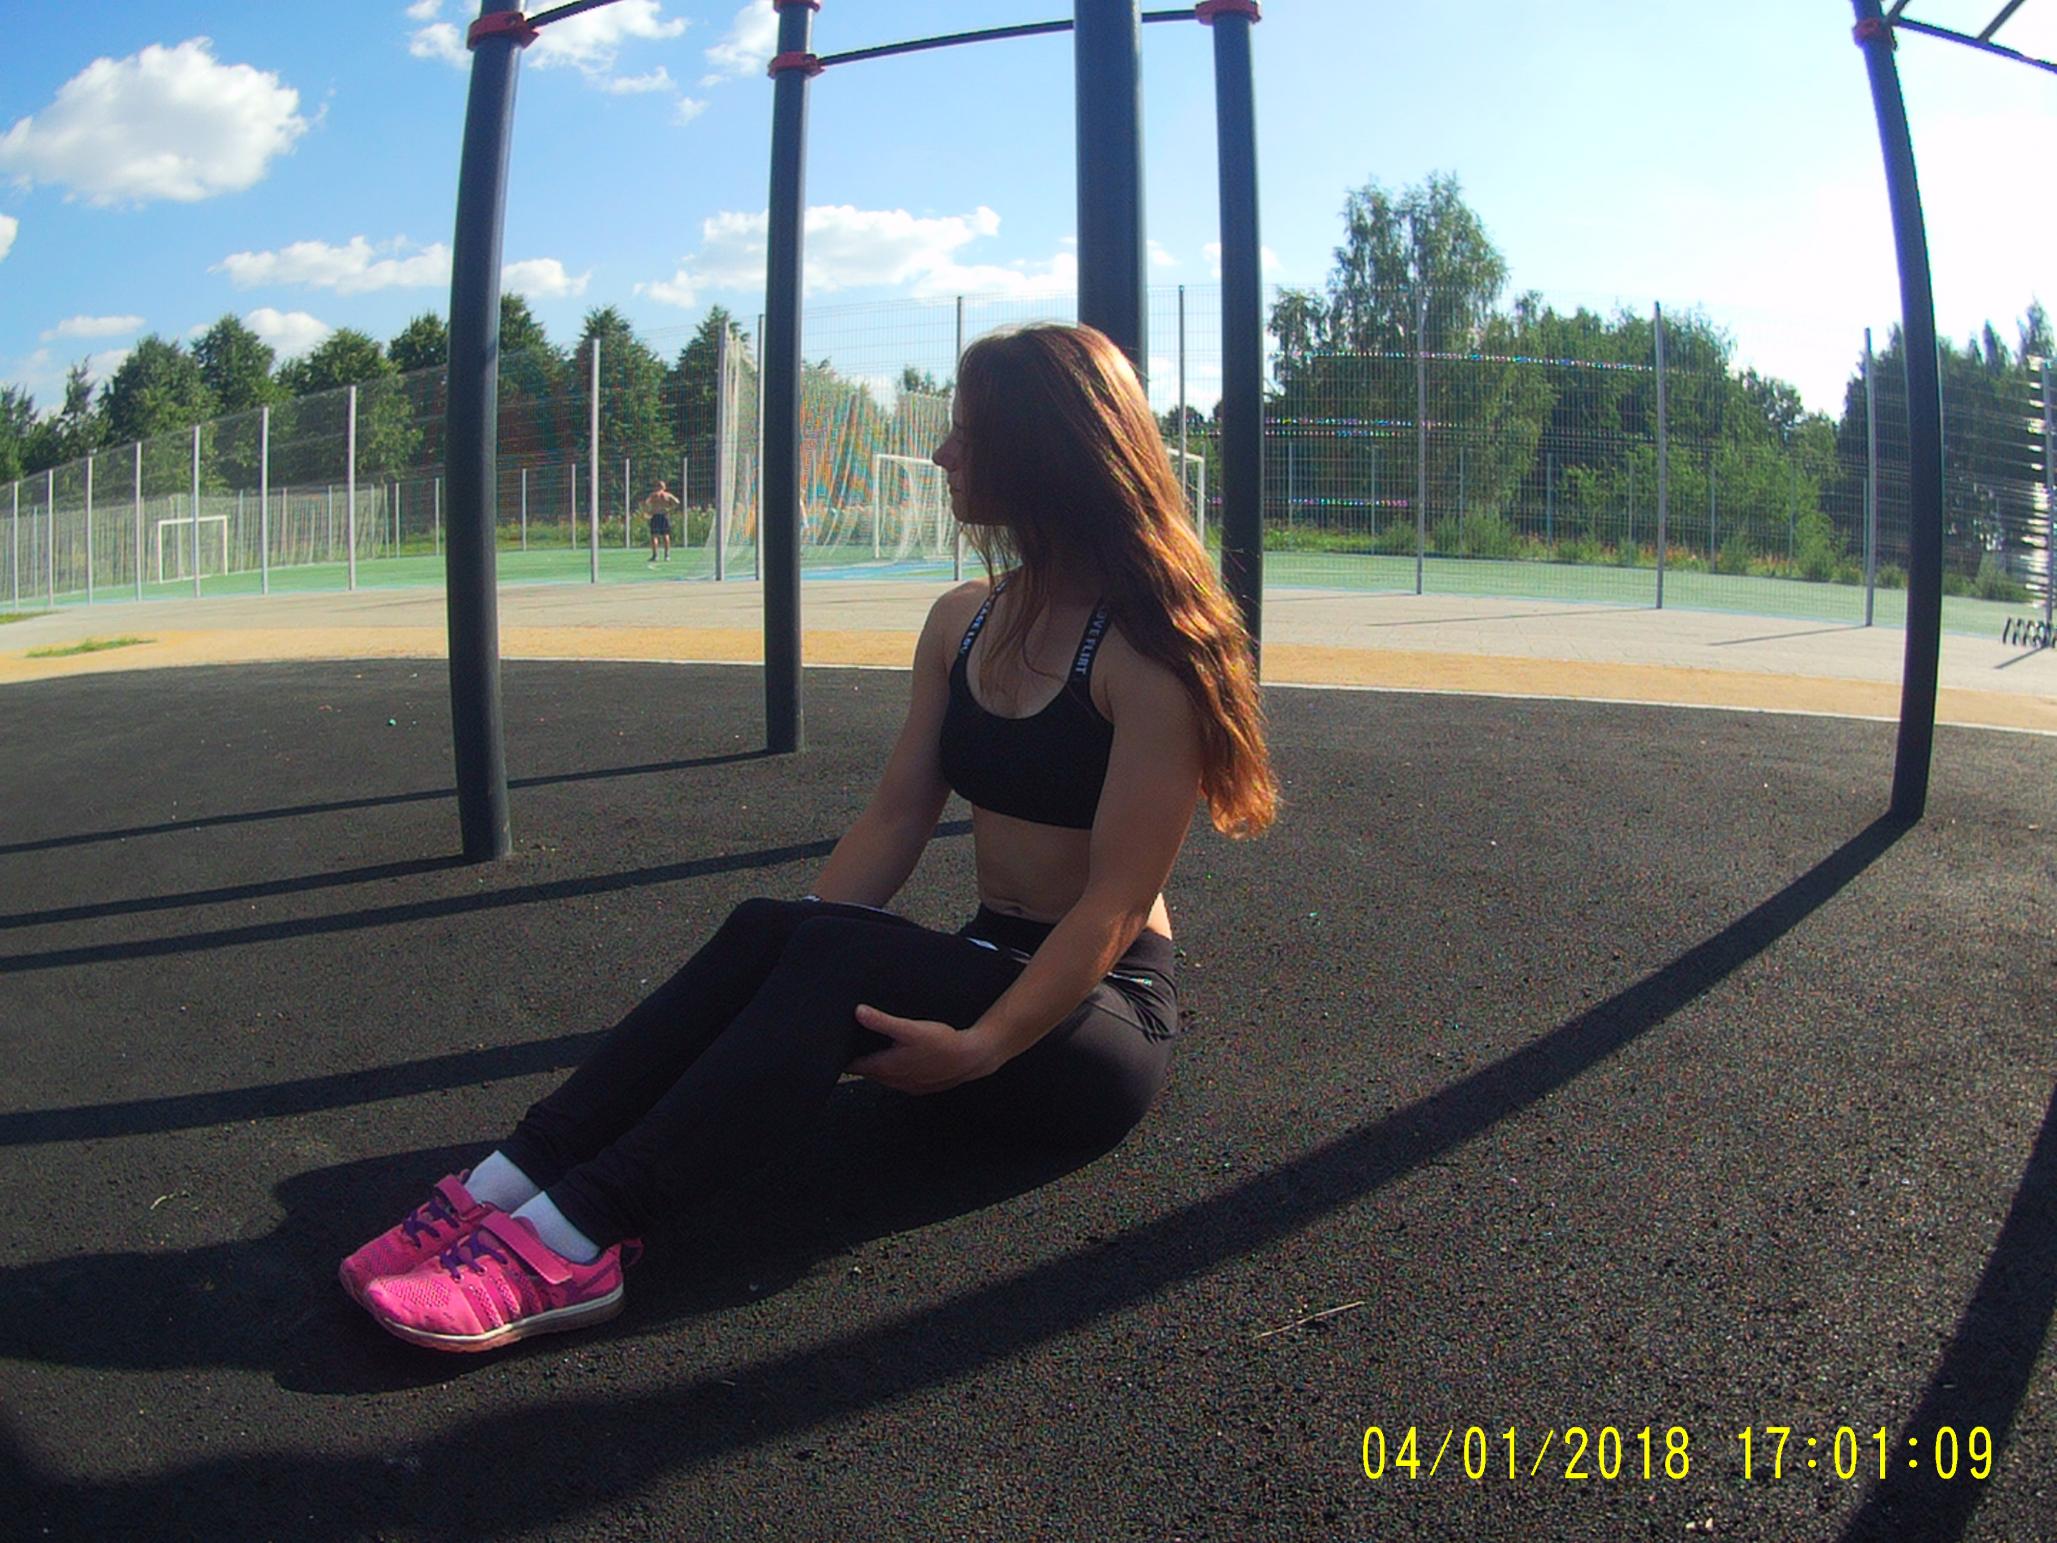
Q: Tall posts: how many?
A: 5